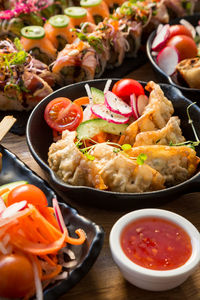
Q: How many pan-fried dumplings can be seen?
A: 5